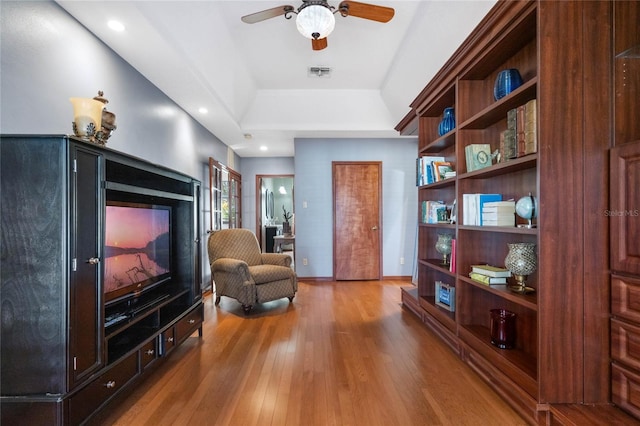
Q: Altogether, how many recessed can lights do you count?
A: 3